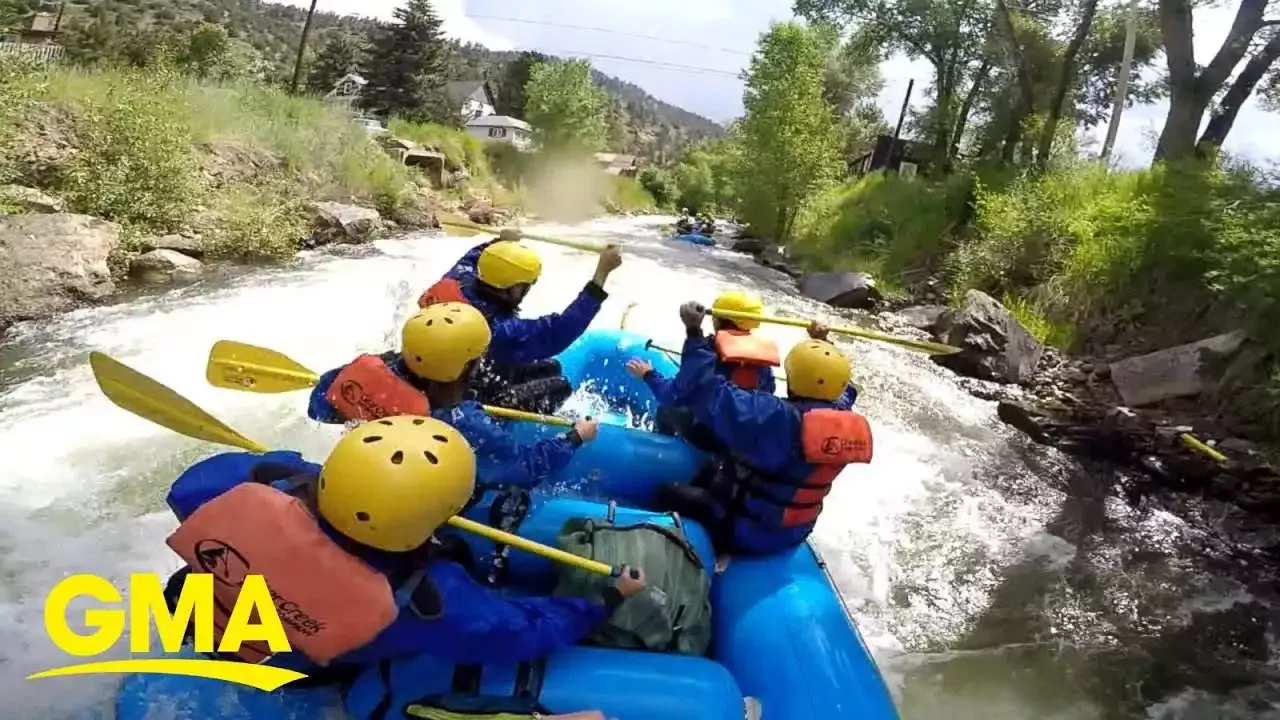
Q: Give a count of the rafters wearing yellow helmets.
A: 5